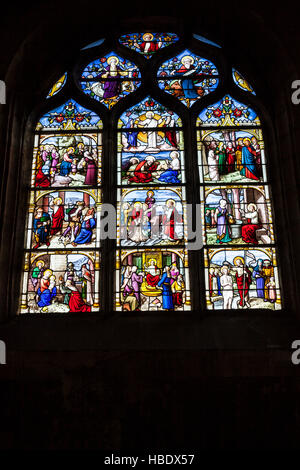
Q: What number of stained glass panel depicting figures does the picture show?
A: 12